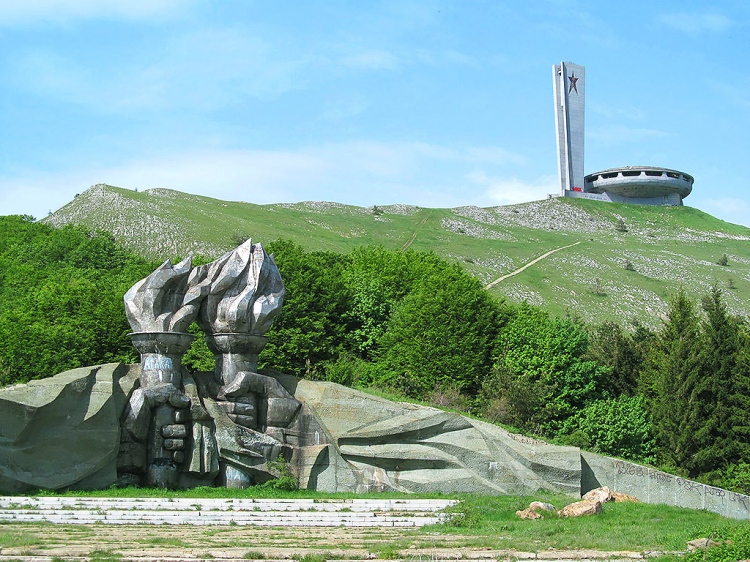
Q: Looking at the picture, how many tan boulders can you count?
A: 5